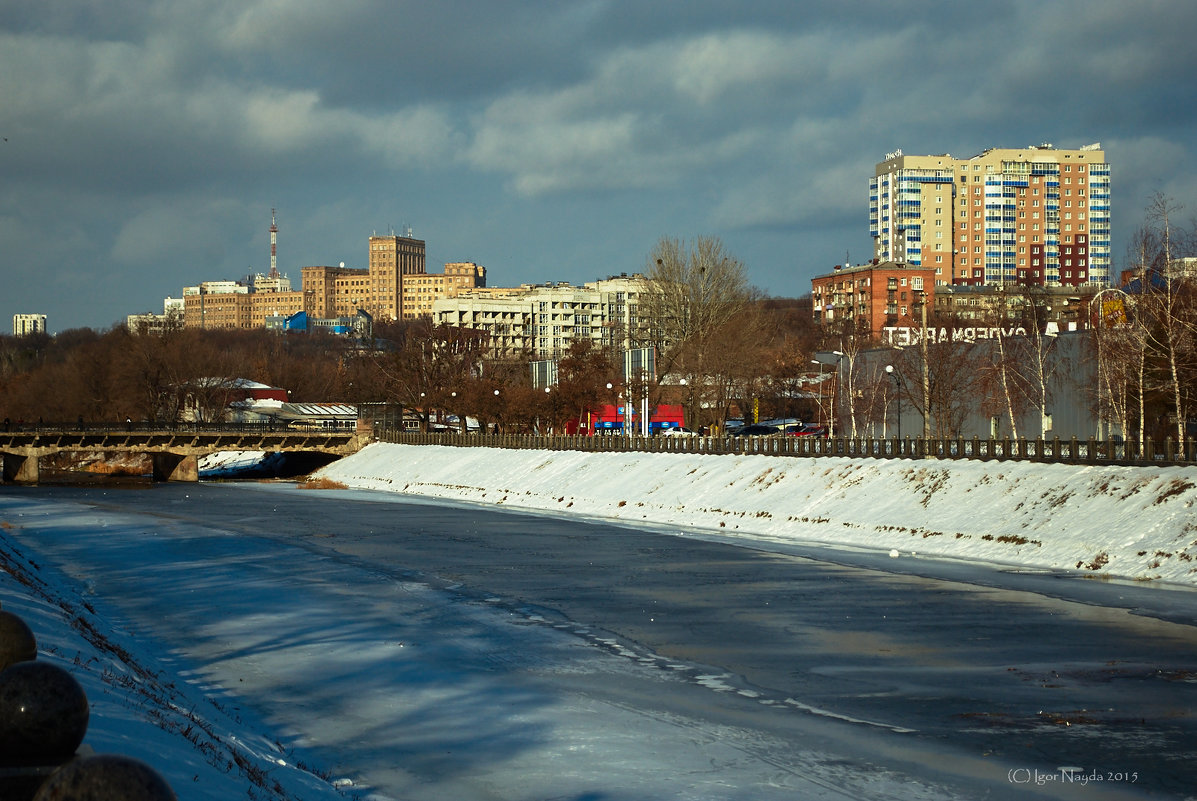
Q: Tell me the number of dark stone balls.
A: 3